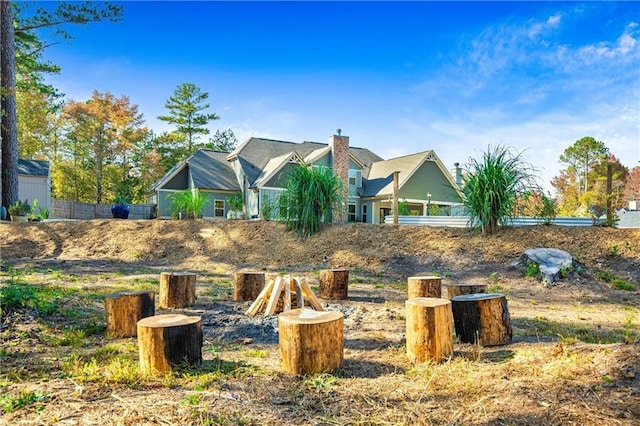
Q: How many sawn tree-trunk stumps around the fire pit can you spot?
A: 10